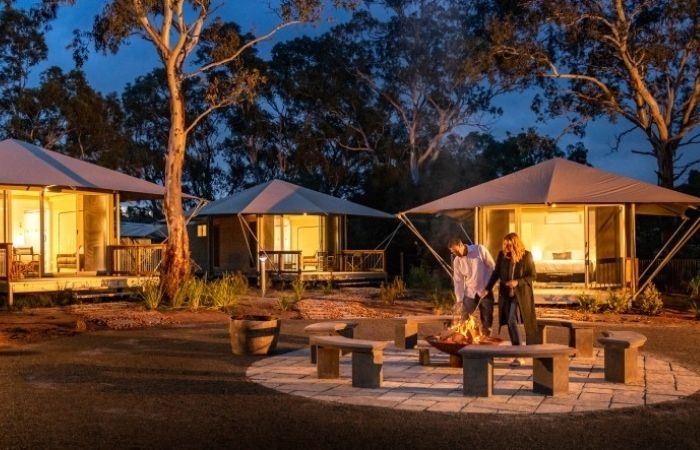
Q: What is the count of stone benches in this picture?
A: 6